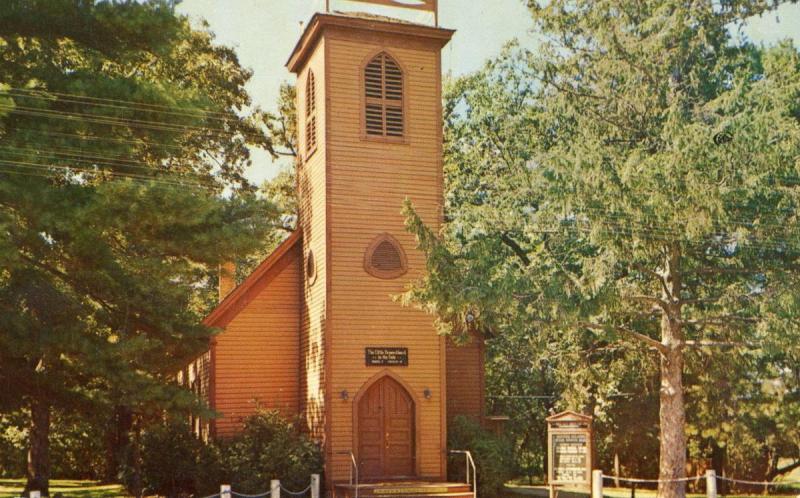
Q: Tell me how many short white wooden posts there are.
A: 6